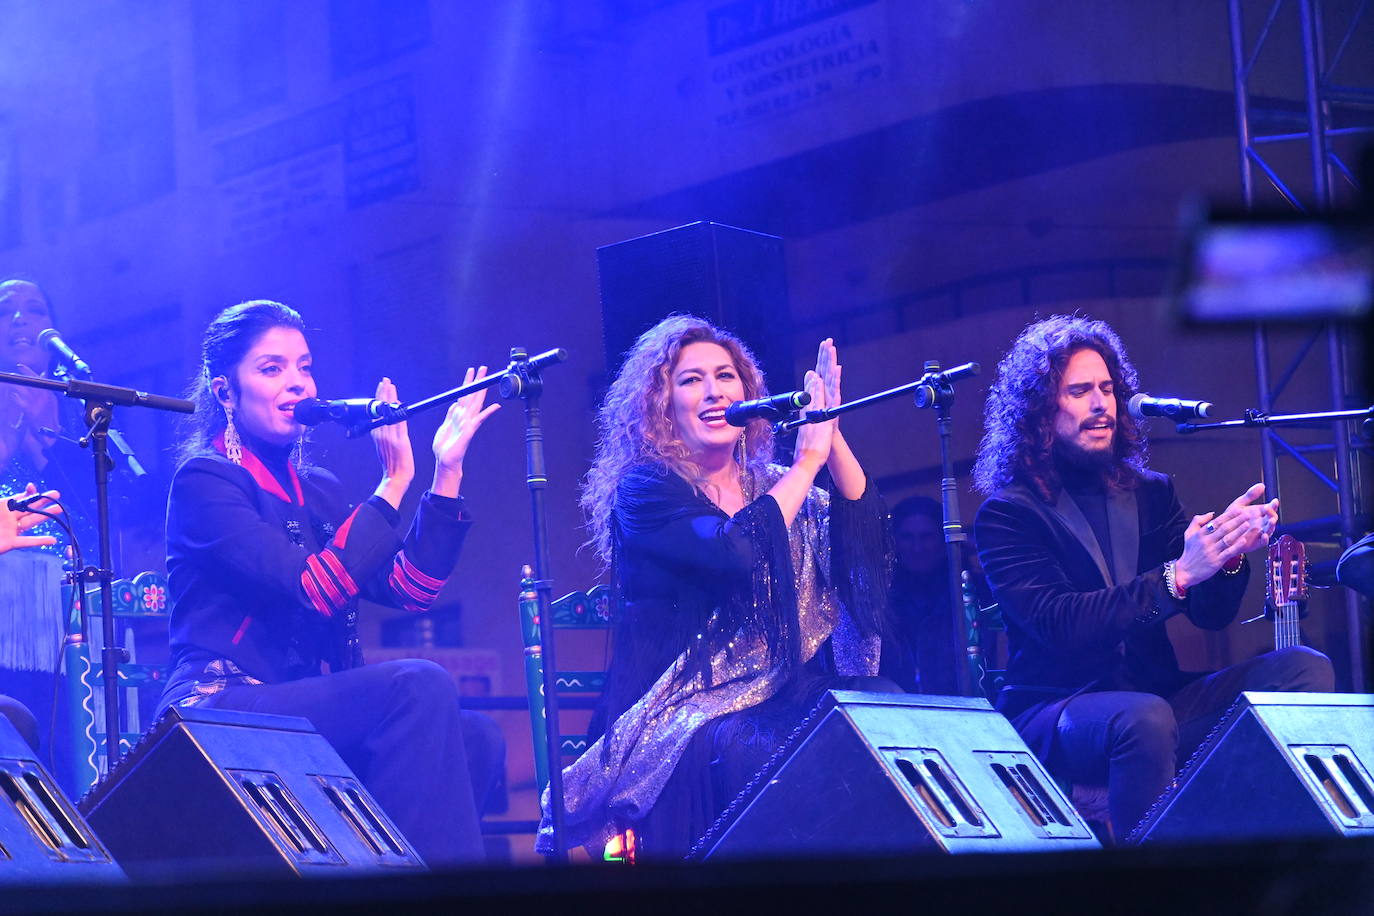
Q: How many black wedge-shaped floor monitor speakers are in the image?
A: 4